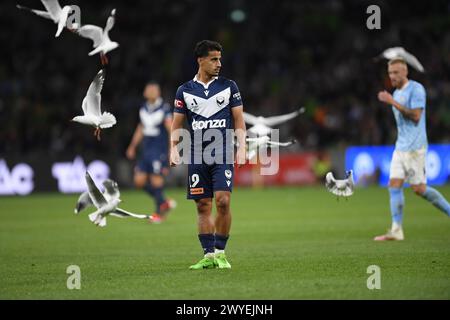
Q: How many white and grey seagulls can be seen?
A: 9